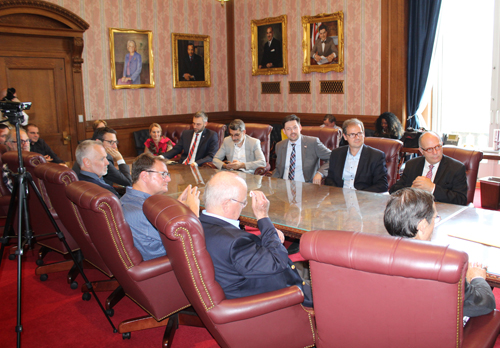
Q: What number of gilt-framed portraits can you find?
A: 4